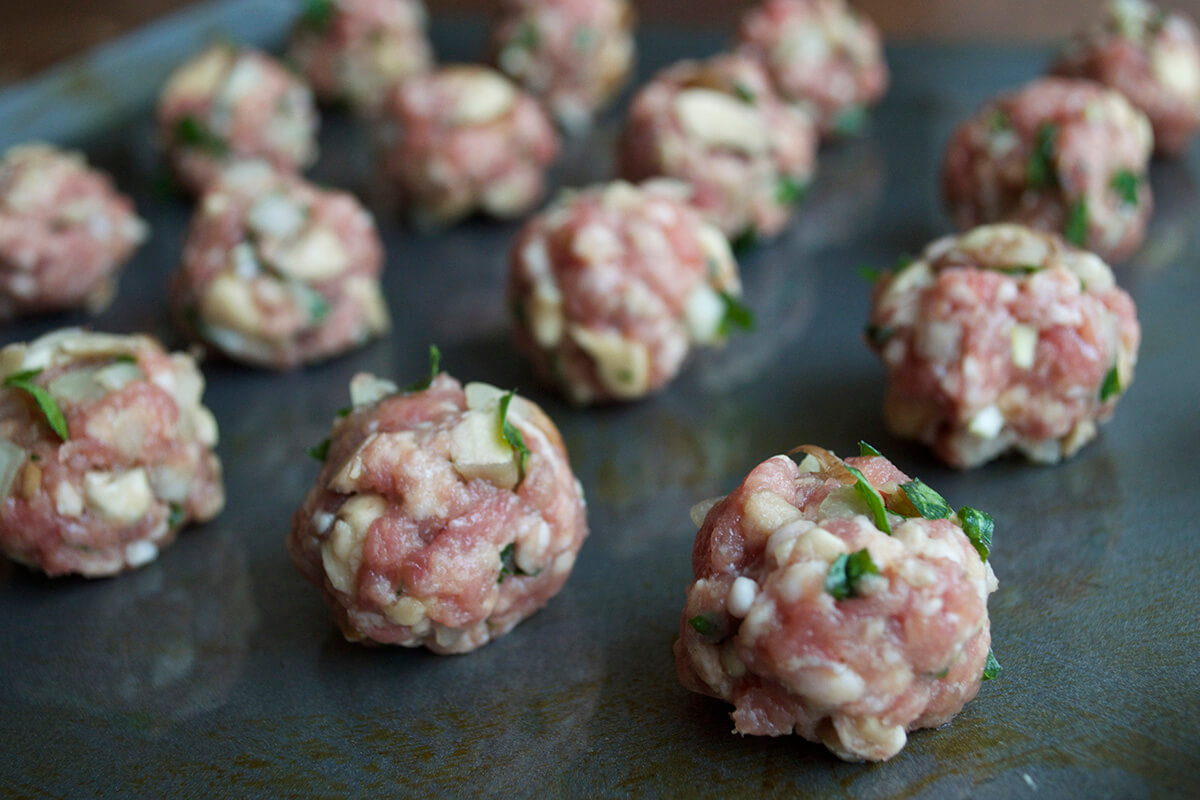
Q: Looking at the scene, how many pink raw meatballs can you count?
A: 15